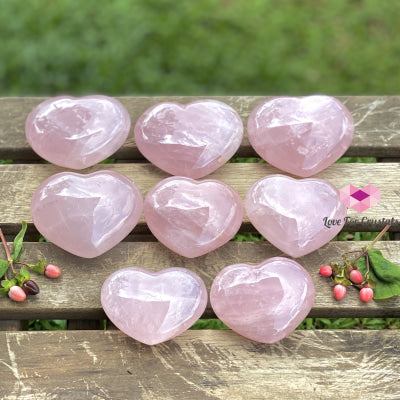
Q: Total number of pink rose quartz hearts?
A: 8